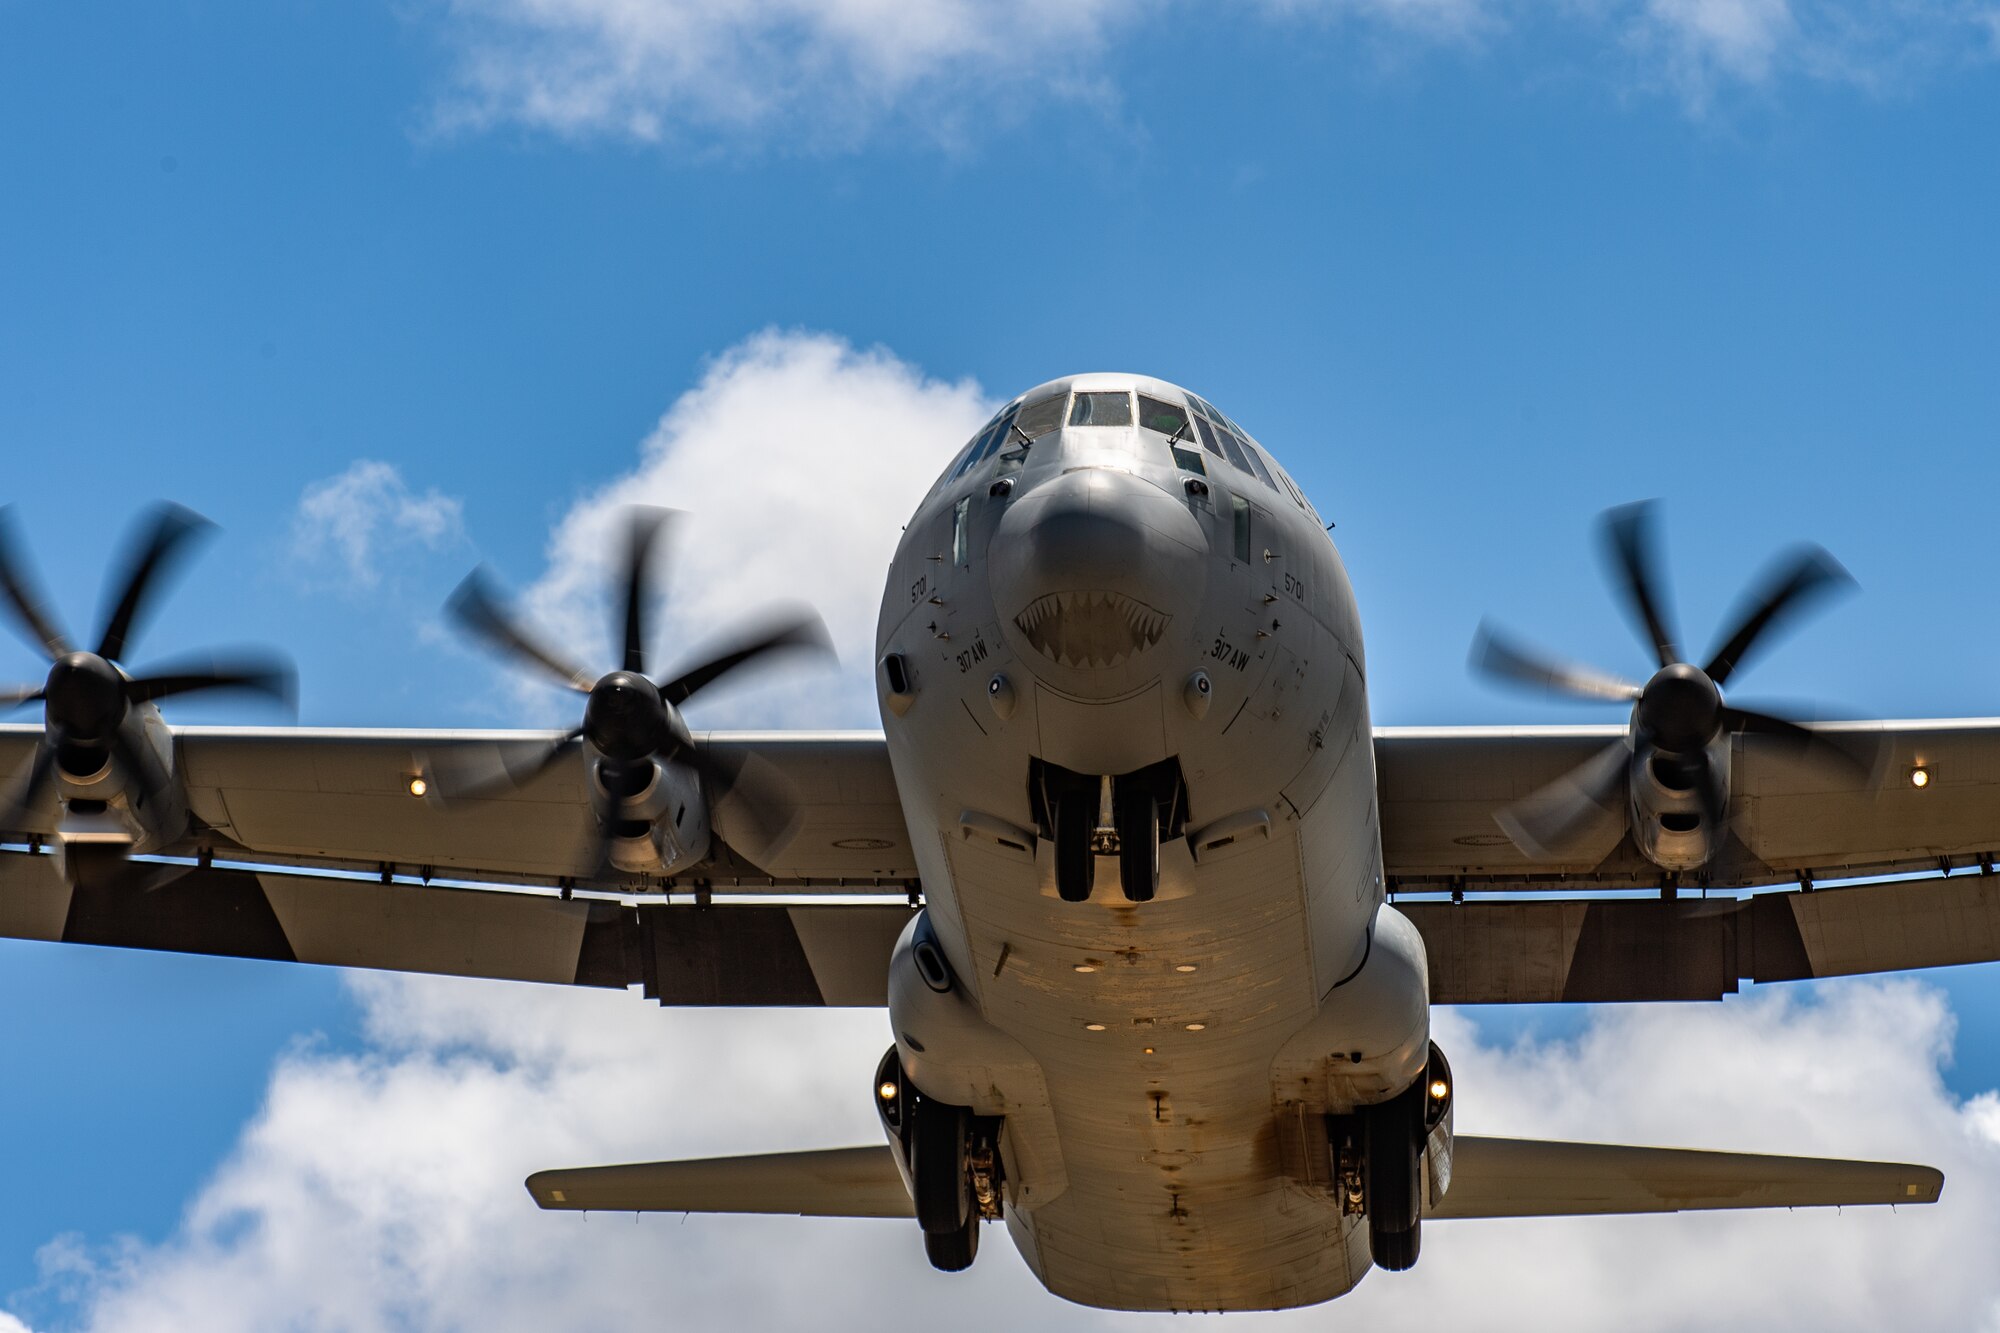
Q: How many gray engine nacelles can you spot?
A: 3